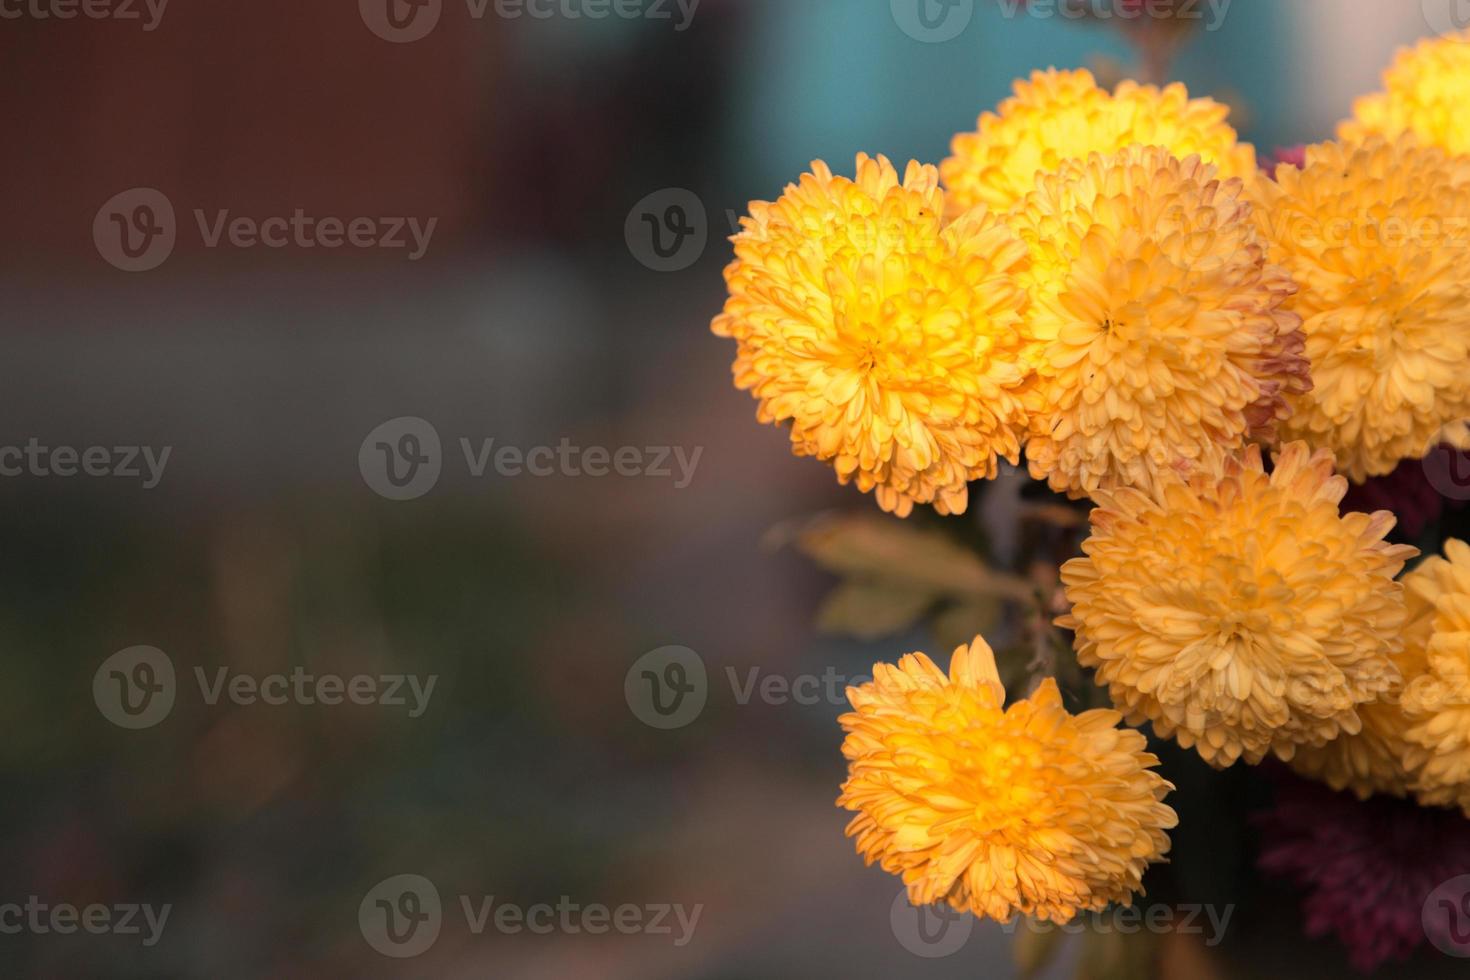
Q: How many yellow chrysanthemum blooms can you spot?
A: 8